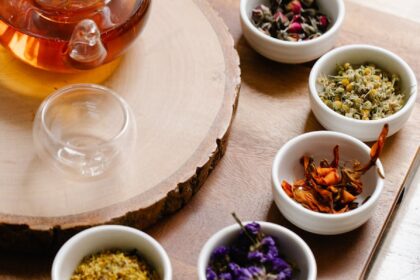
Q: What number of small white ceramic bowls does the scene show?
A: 5